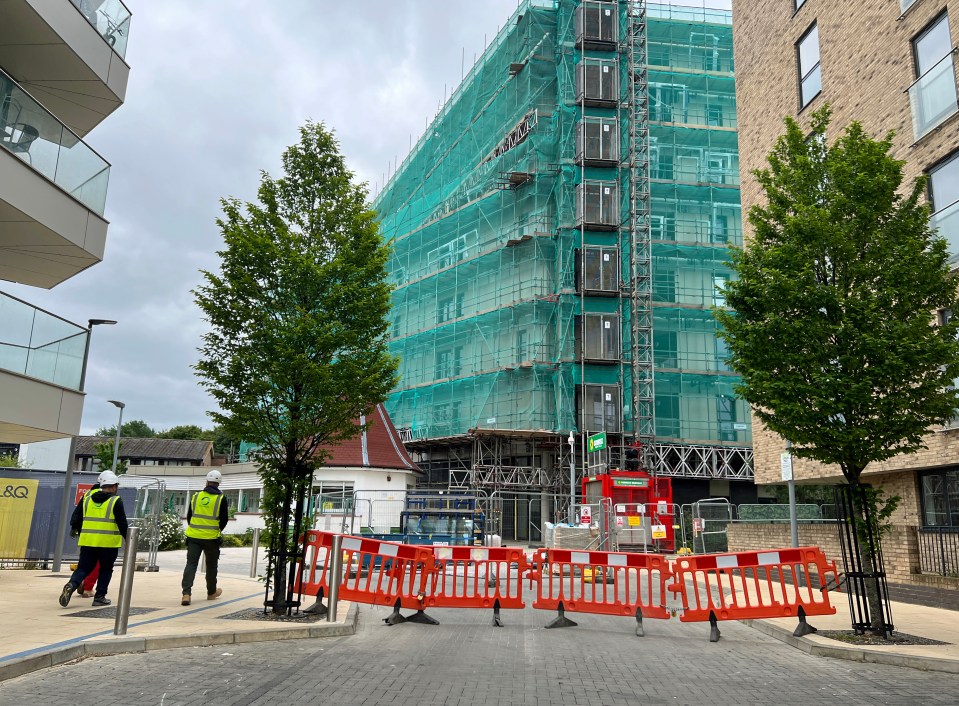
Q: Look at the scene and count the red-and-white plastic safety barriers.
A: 4